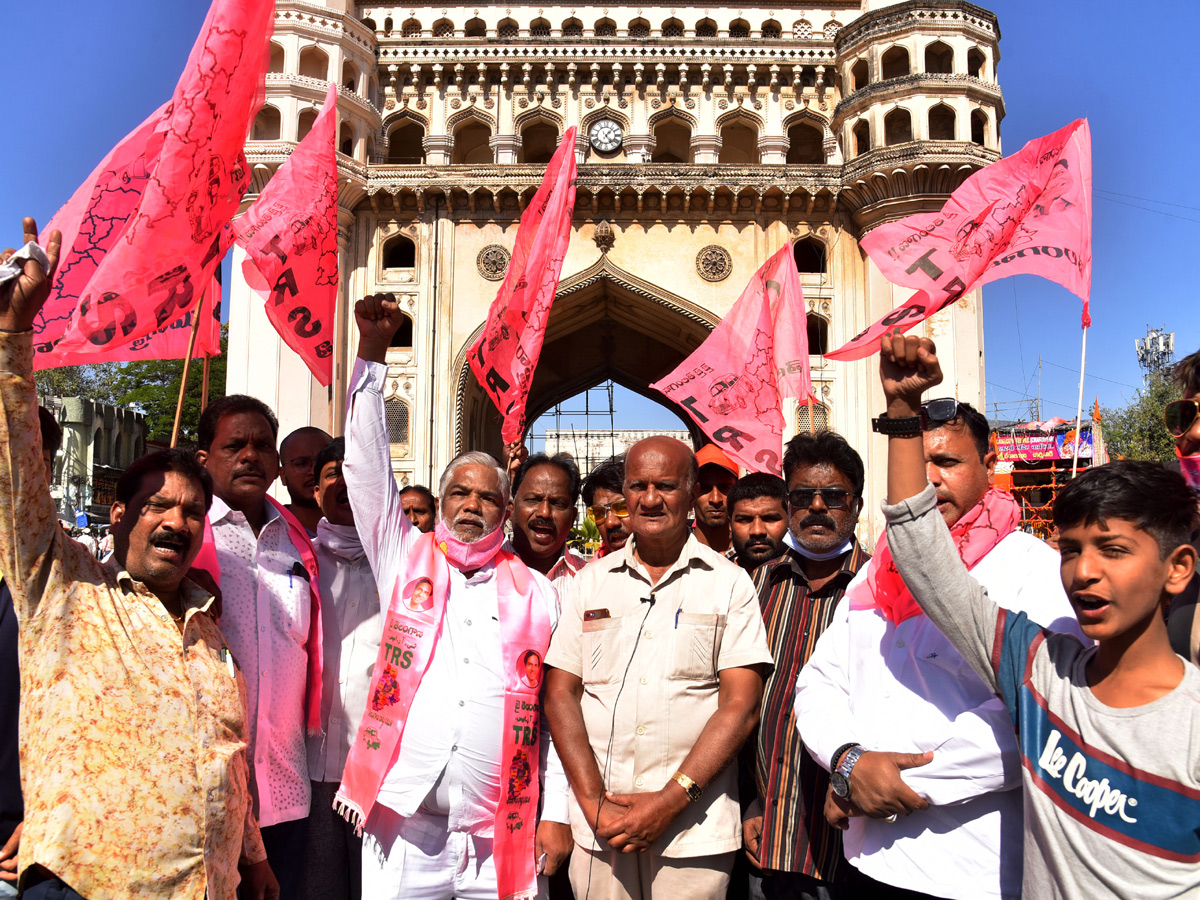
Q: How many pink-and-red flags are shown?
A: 6